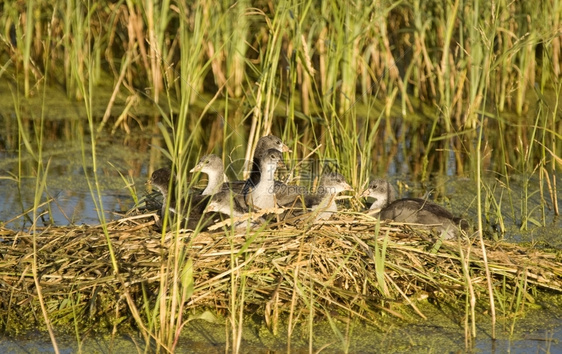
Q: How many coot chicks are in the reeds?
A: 7